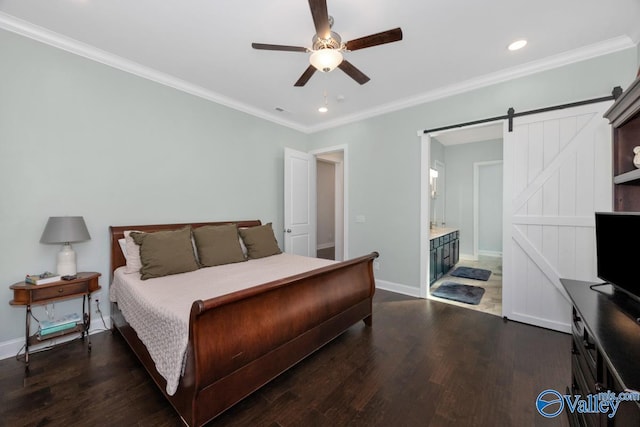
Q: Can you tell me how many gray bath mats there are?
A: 2